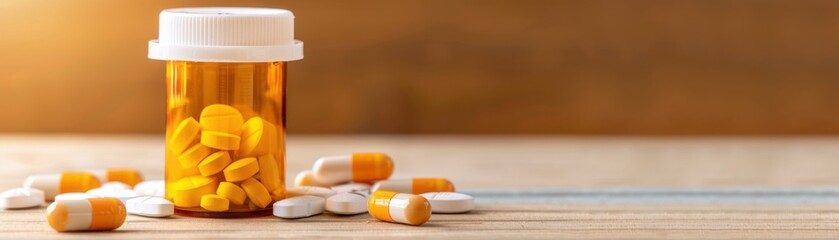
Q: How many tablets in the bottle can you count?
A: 12